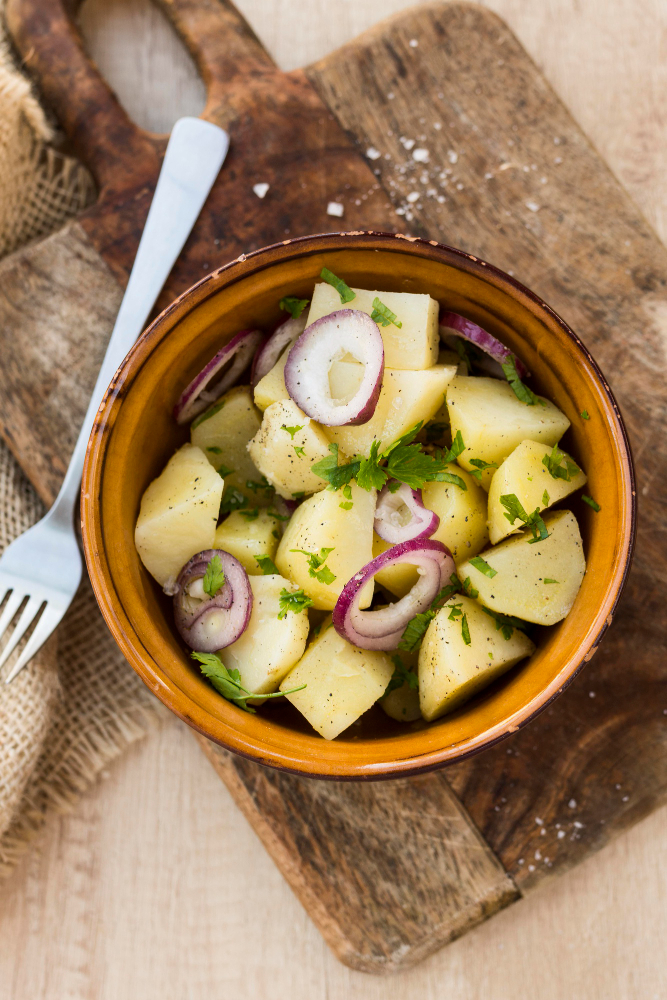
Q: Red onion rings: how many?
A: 7